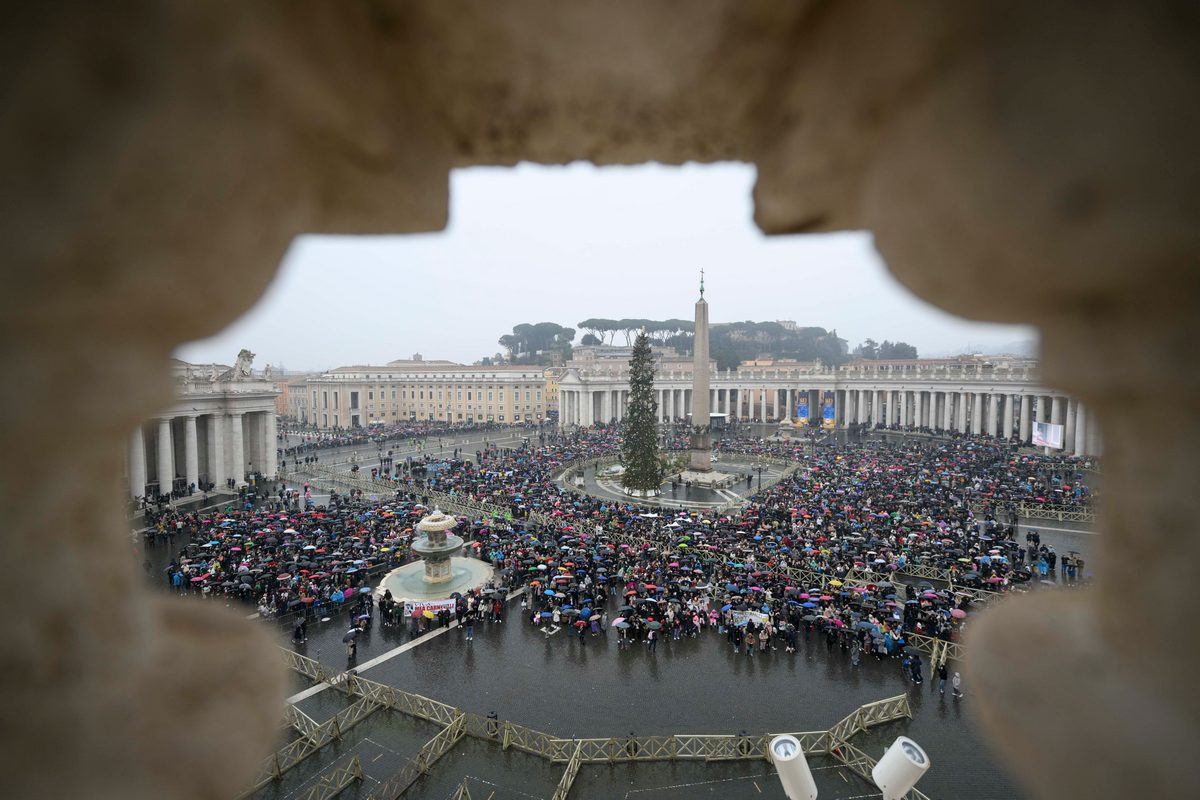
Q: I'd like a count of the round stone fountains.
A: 2